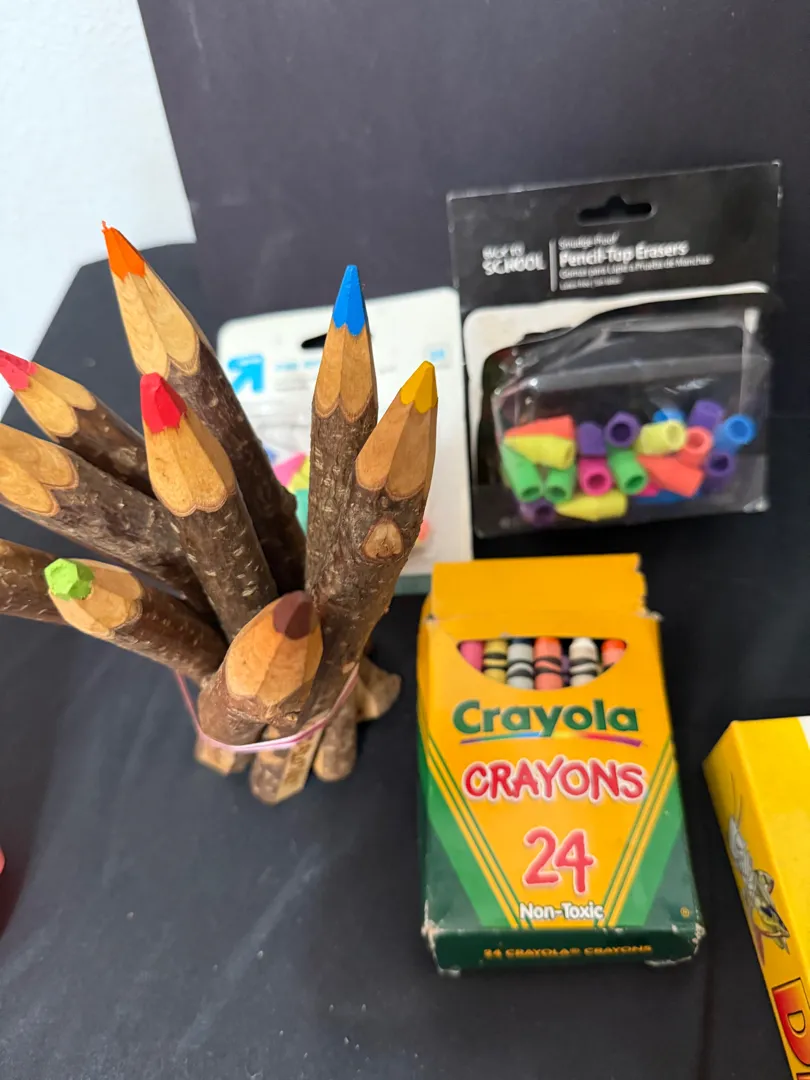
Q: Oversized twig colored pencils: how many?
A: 9